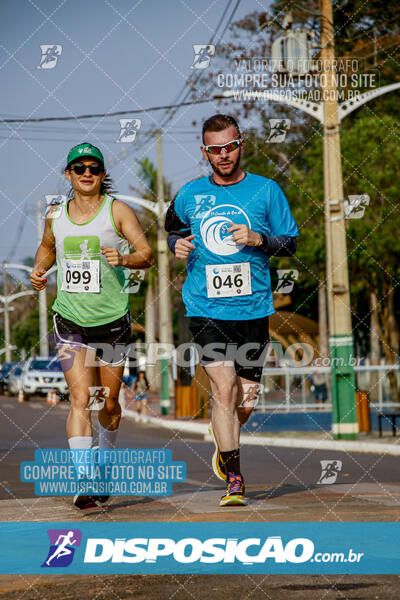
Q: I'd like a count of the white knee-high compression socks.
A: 2